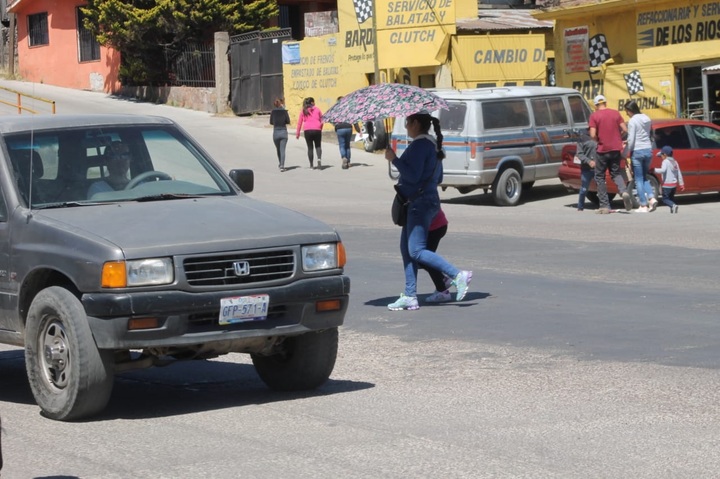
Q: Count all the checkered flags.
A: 3